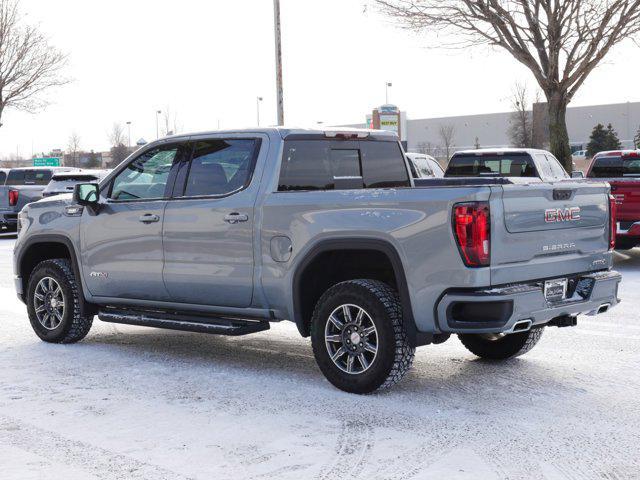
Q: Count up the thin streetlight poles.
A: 4